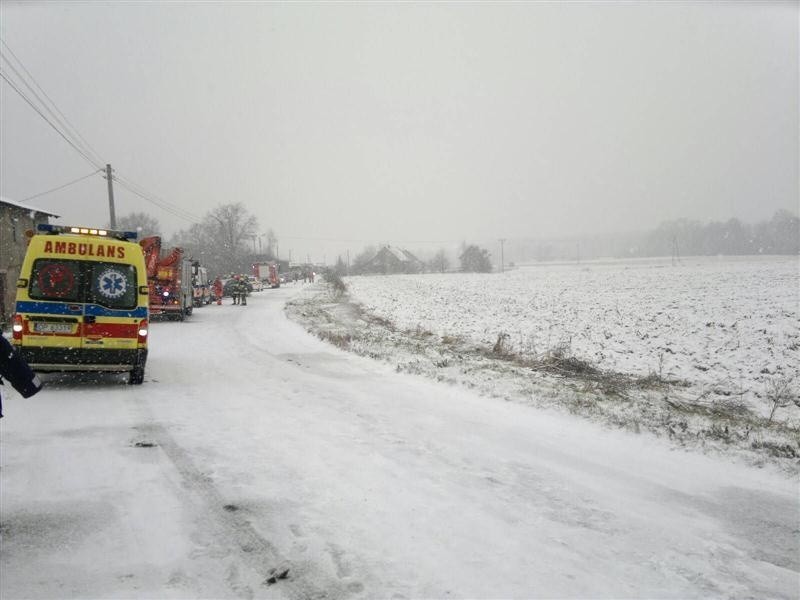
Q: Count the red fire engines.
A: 2